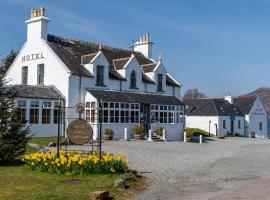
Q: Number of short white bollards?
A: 5